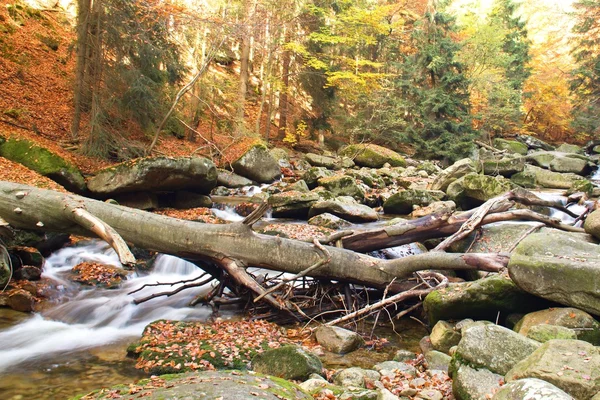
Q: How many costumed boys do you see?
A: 0